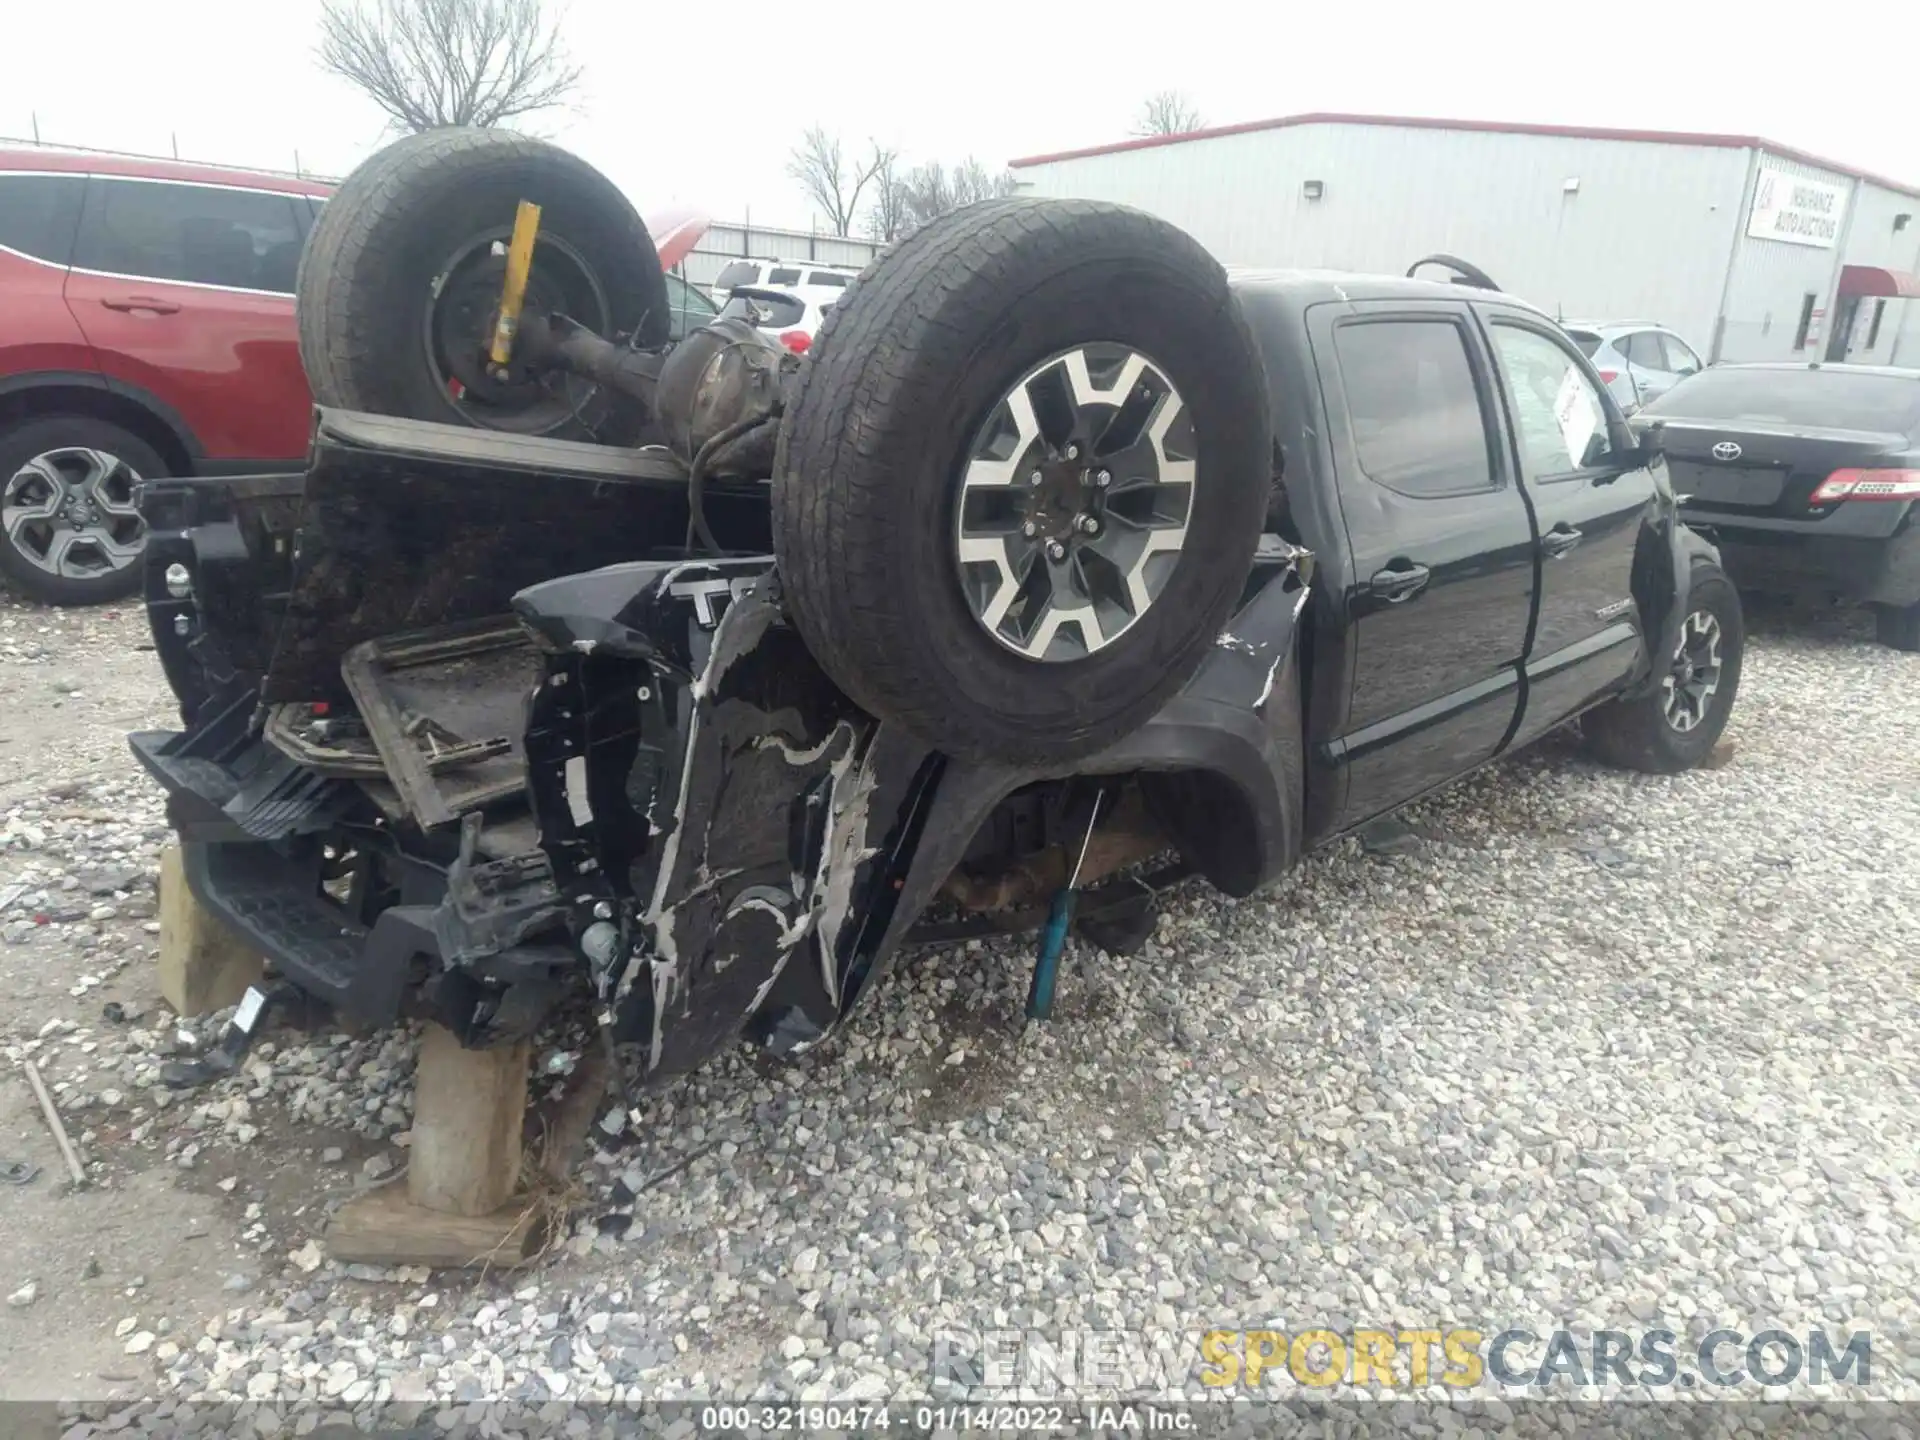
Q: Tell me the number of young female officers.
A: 0